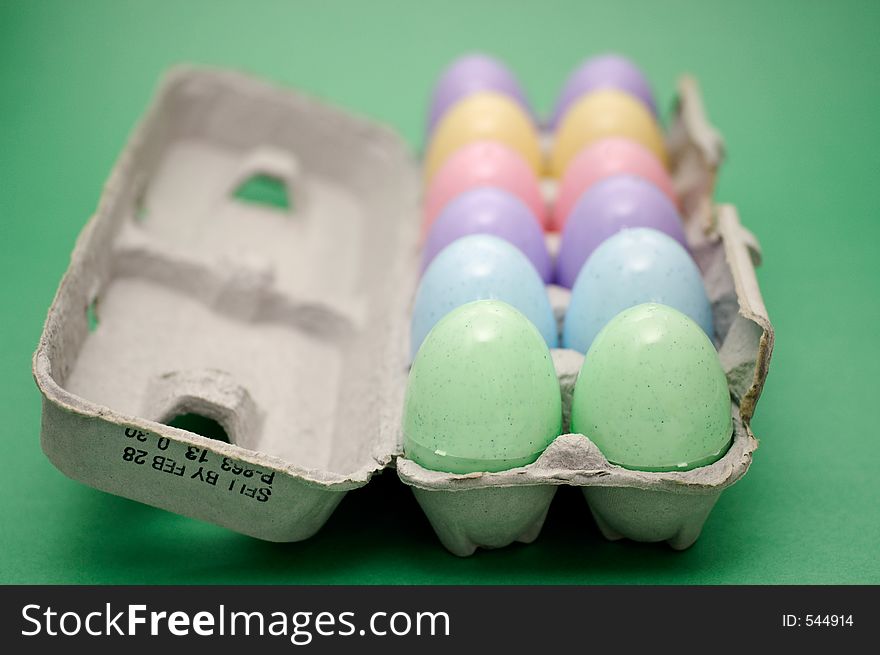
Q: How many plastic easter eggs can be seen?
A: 12